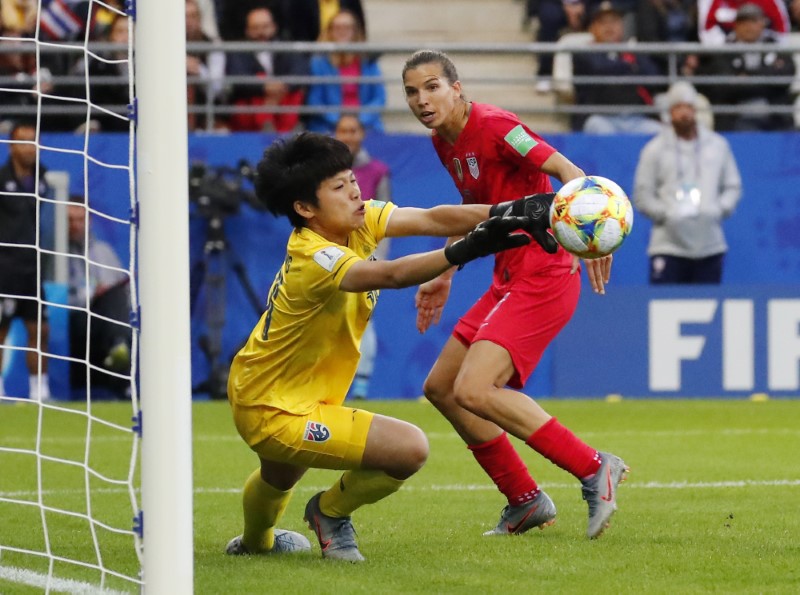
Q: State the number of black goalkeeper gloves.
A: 2